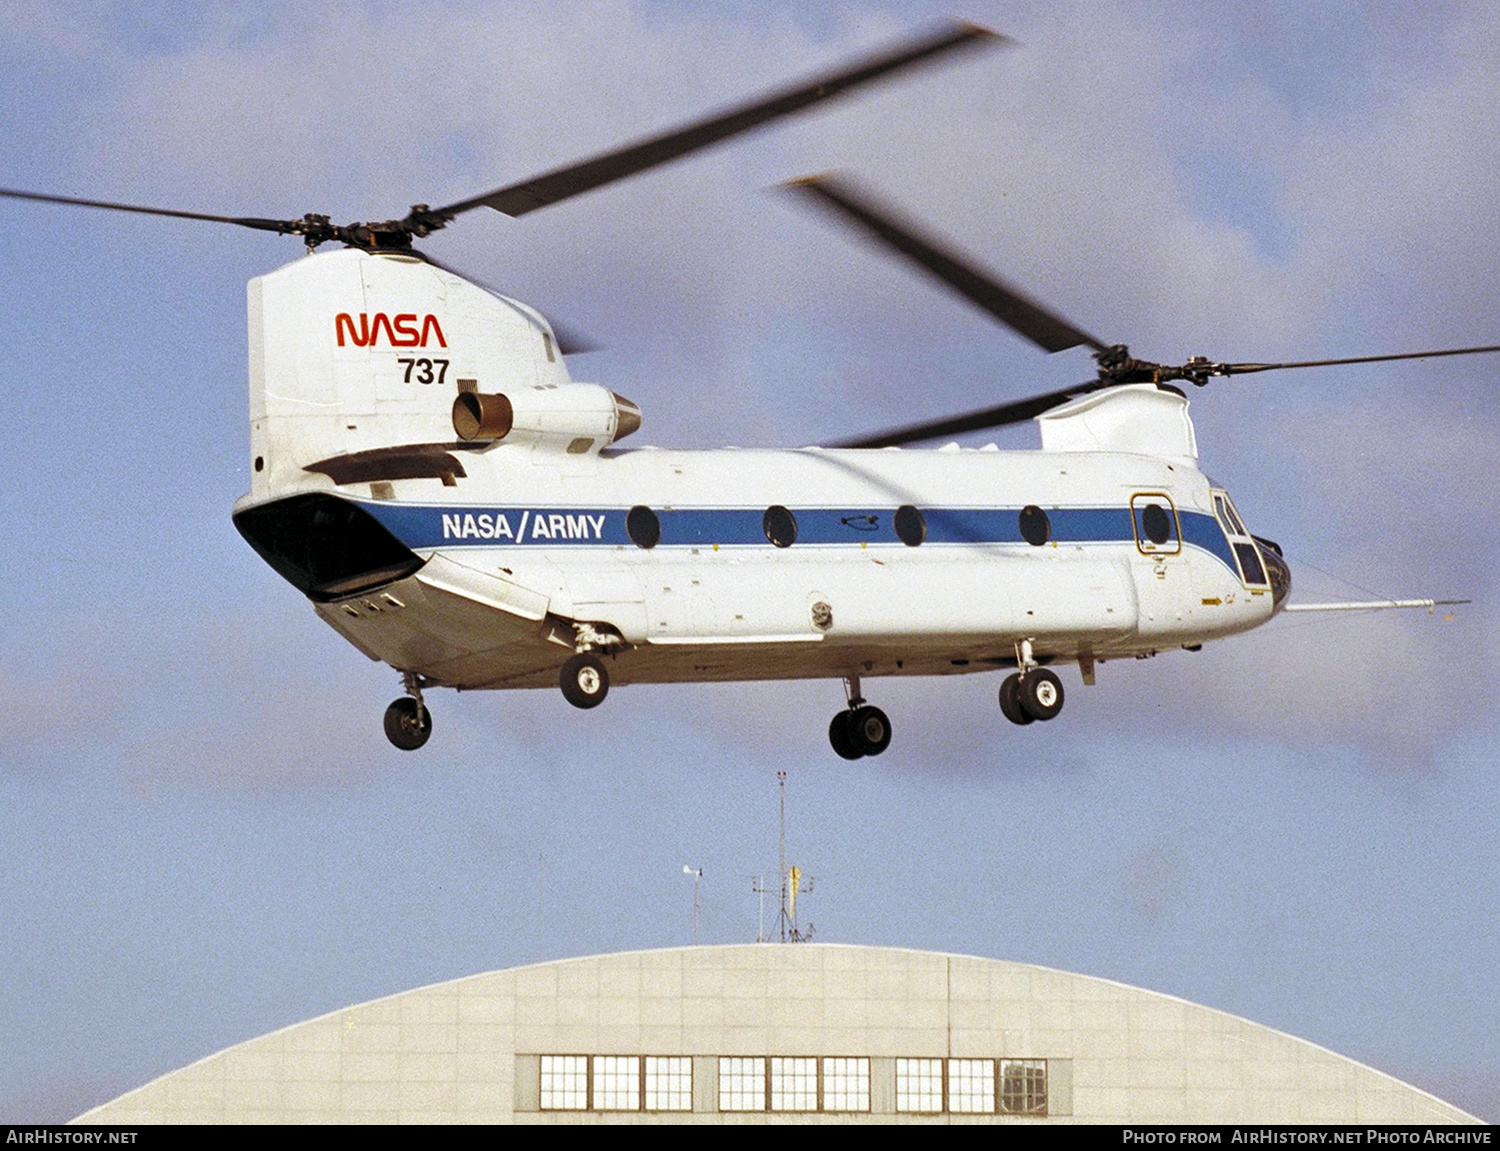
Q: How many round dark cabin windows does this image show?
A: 5